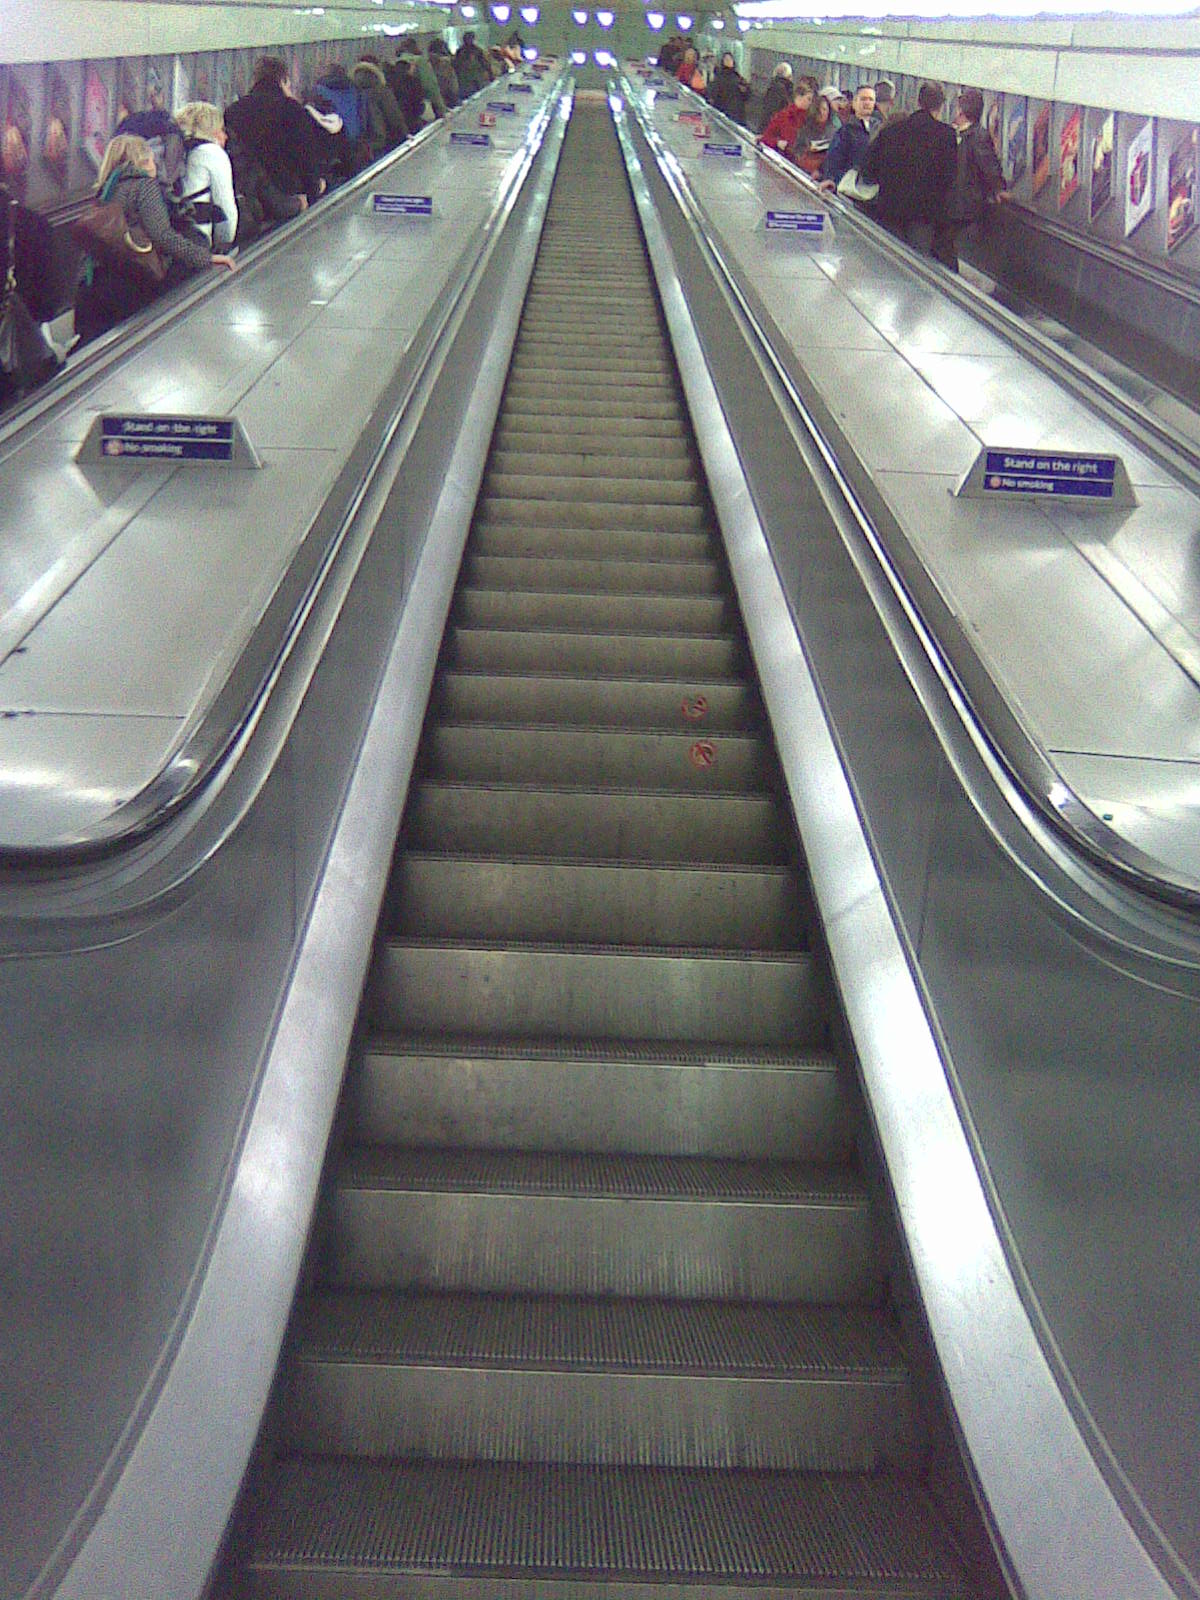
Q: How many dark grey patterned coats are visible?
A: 1